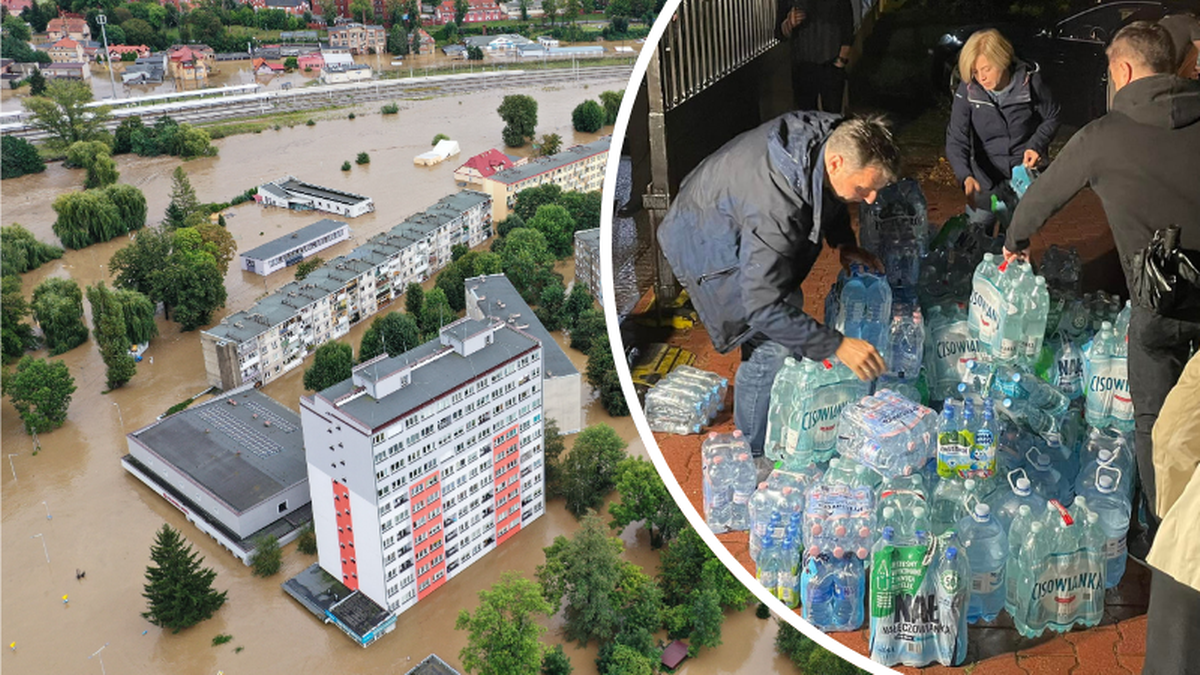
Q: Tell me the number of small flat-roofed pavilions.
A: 2